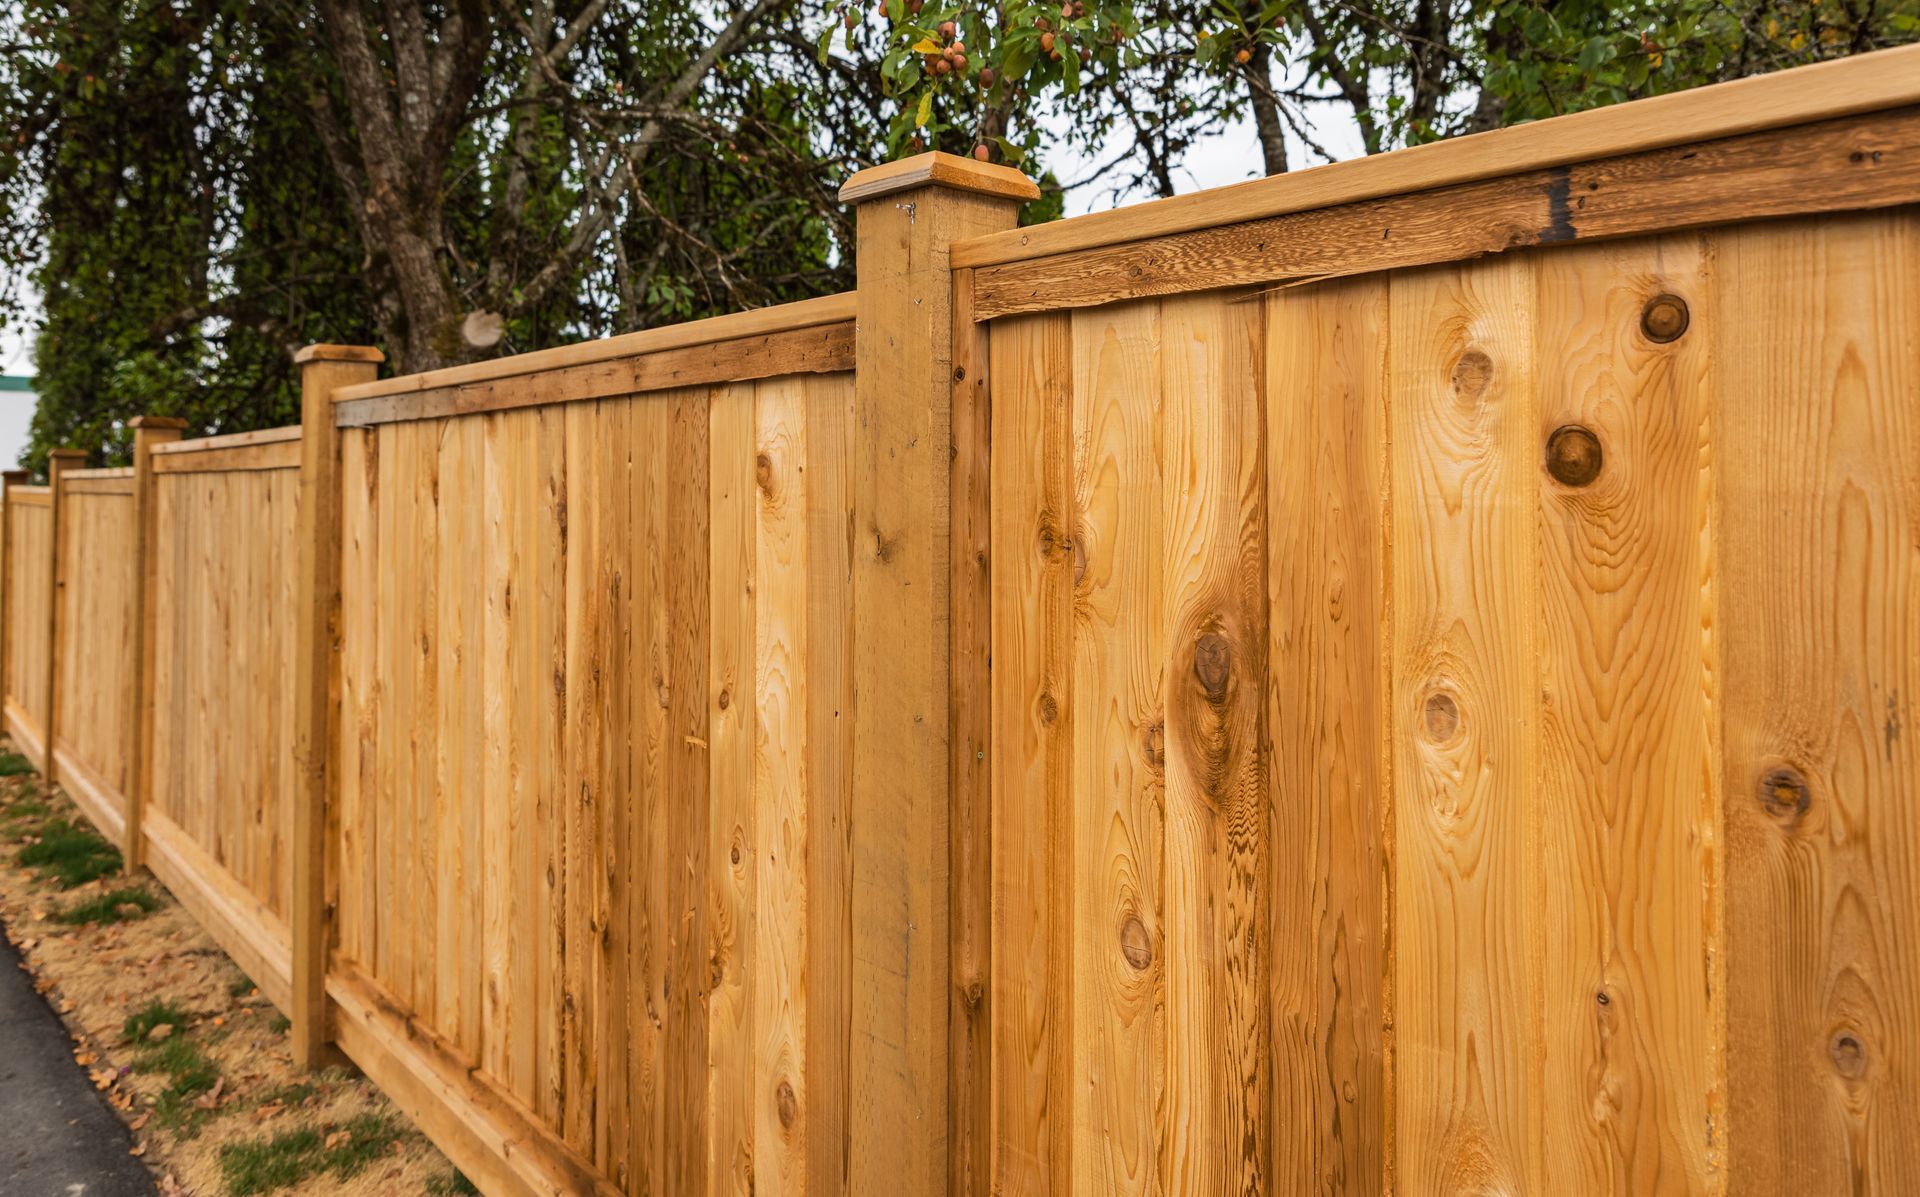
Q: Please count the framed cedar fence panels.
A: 5